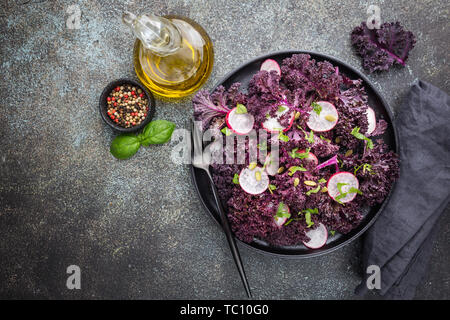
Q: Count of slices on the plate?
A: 11